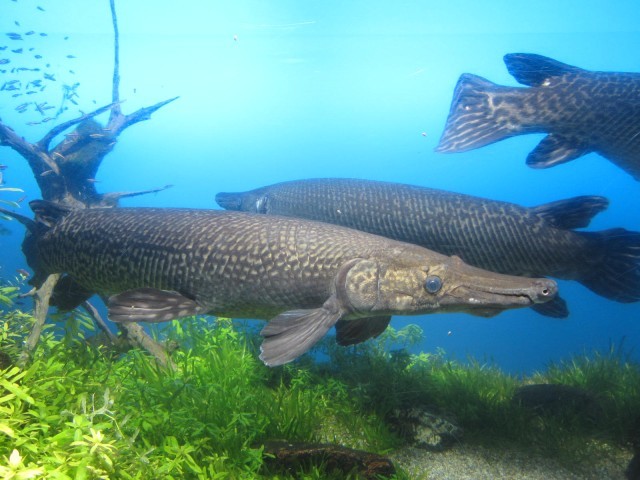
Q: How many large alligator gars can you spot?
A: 3